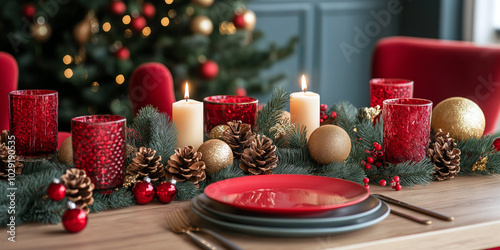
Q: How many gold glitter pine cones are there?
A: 0